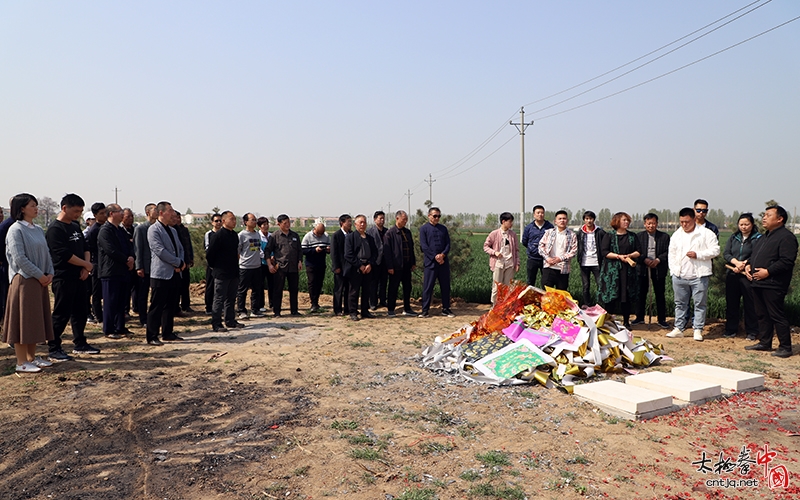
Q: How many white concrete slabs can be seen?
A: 3